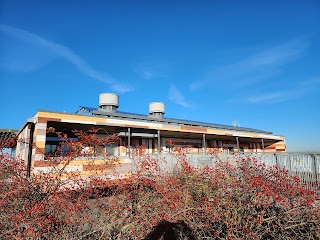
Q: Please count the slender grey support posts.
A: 5